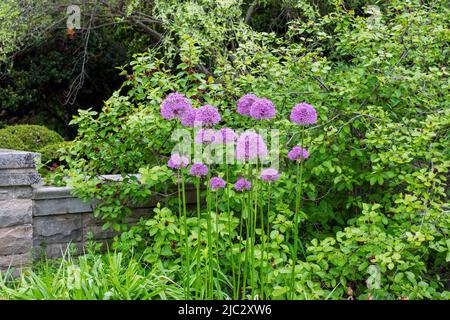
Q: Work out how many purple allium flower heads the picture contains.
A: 15